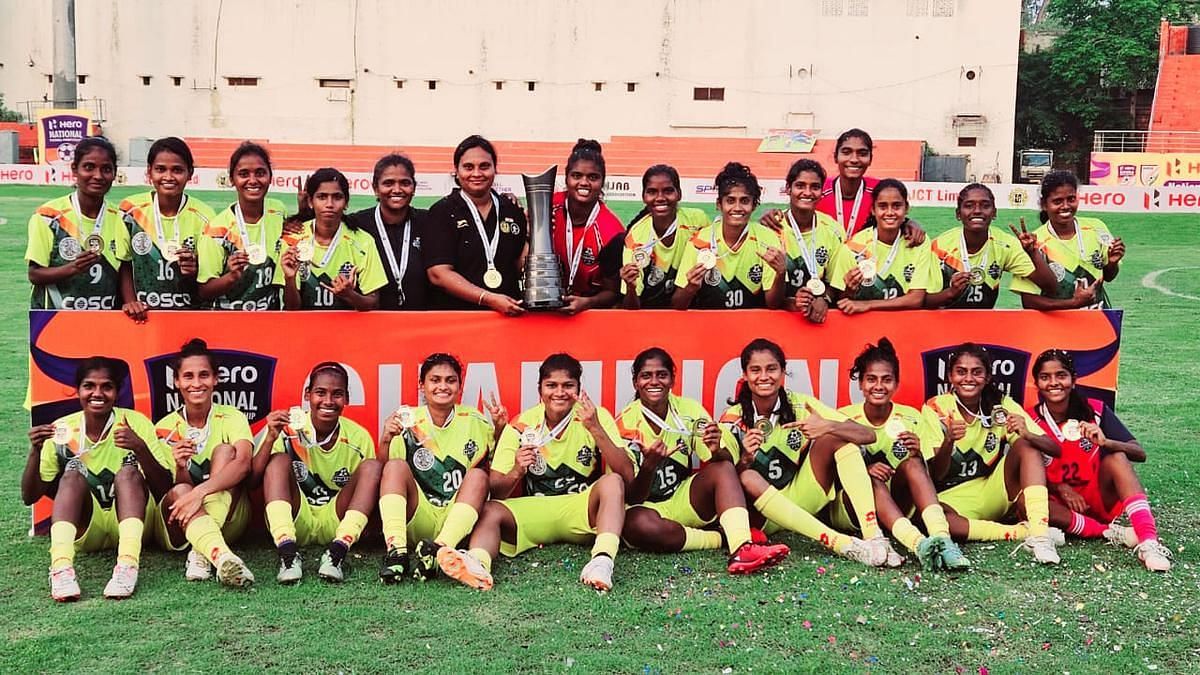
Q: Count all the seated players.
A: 10